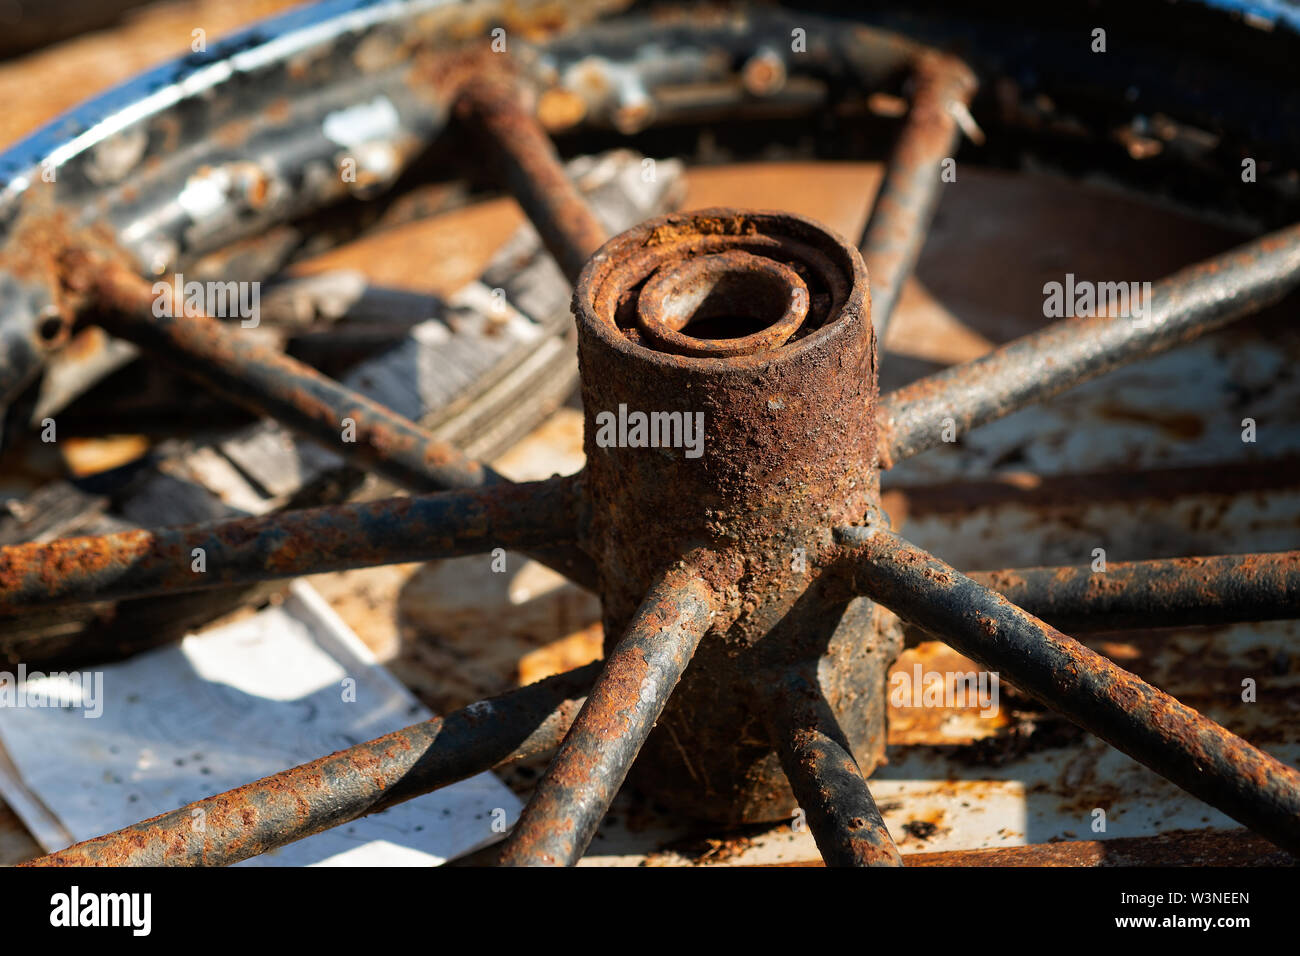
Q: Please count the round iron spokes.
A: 10